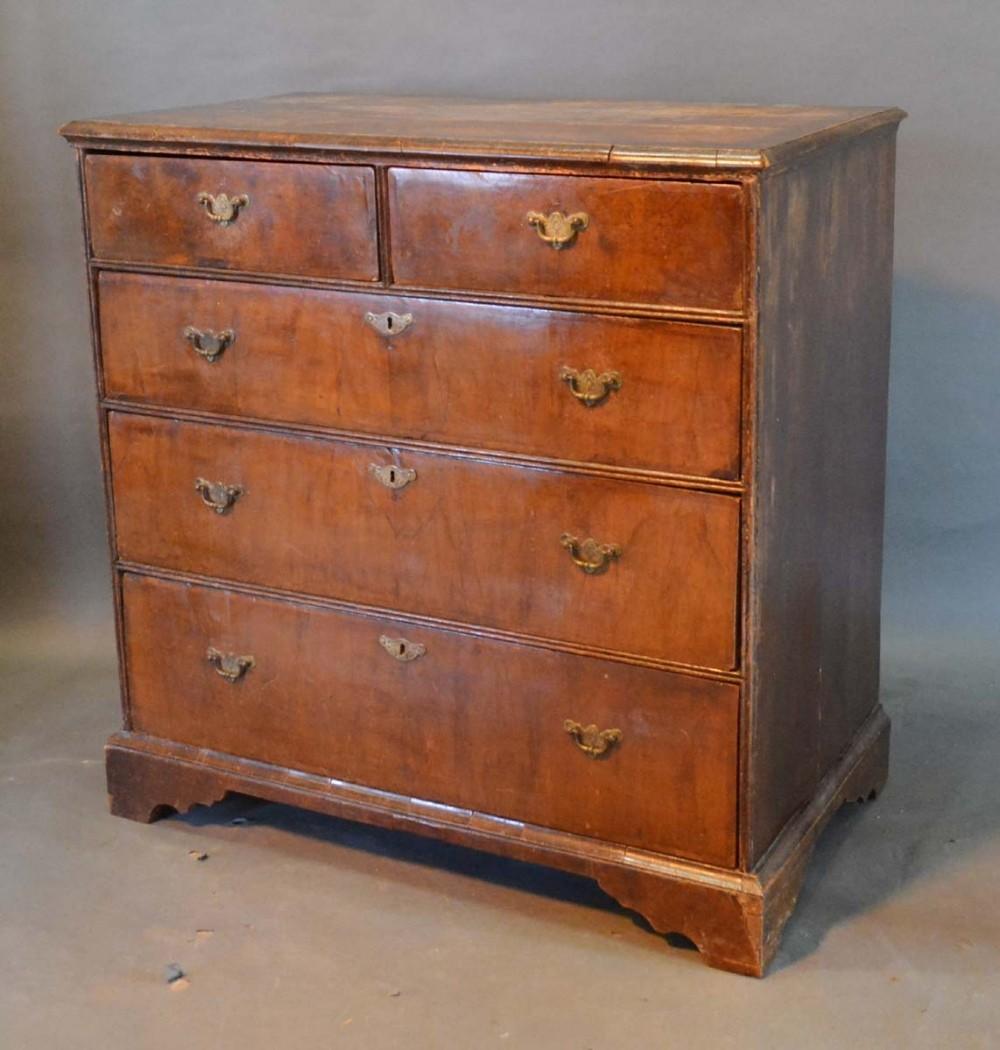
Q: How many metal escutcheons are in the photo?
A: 3